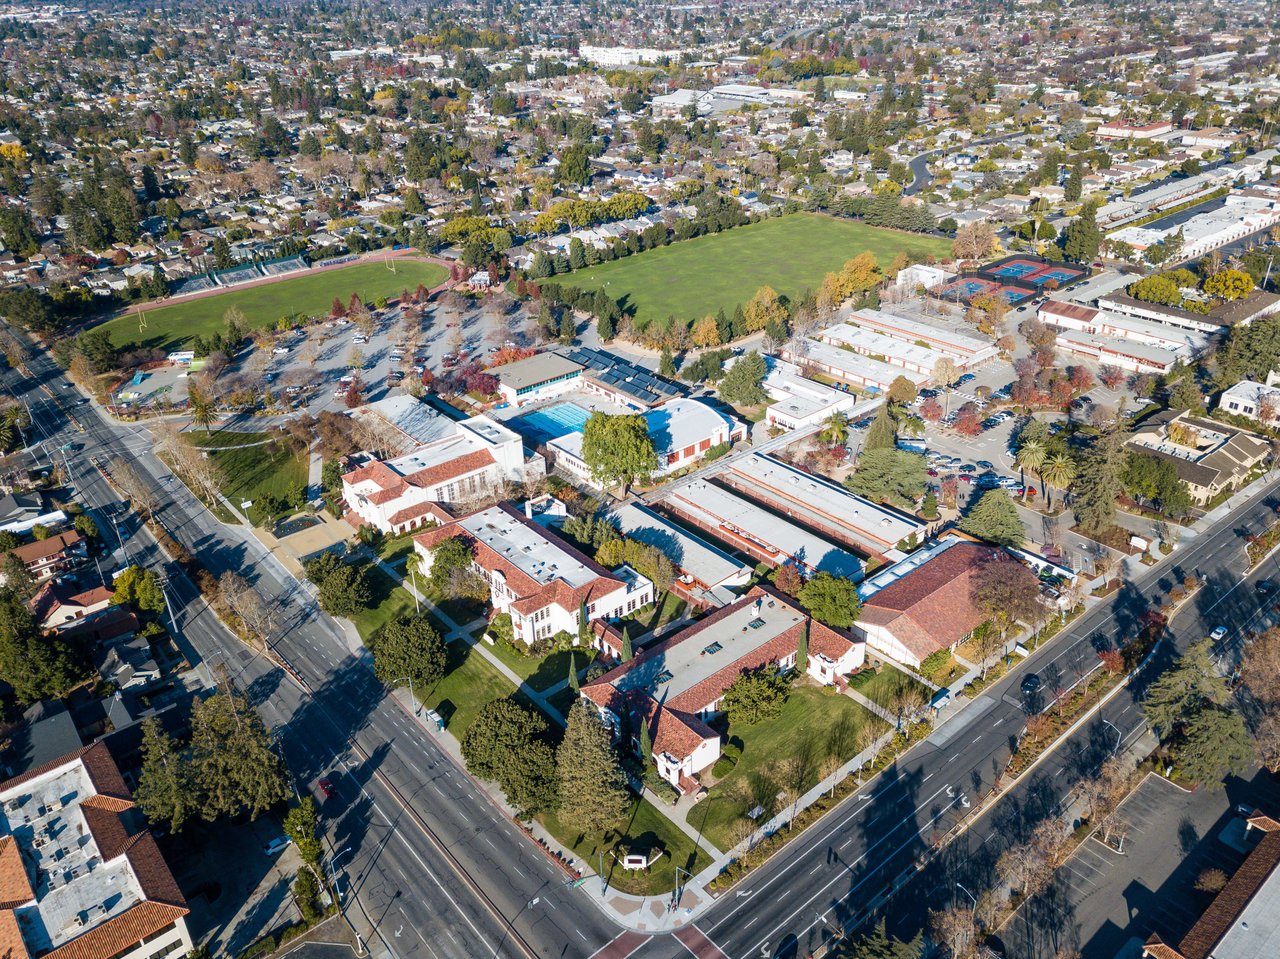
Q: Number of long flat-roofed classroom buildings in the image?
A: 6